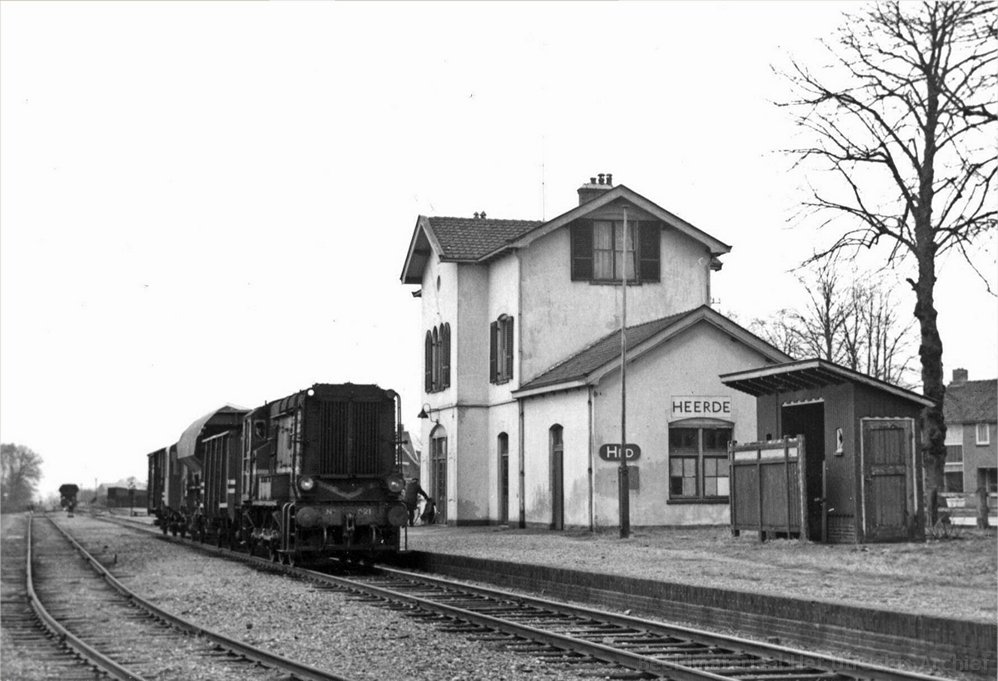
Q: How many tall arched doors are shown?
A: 3